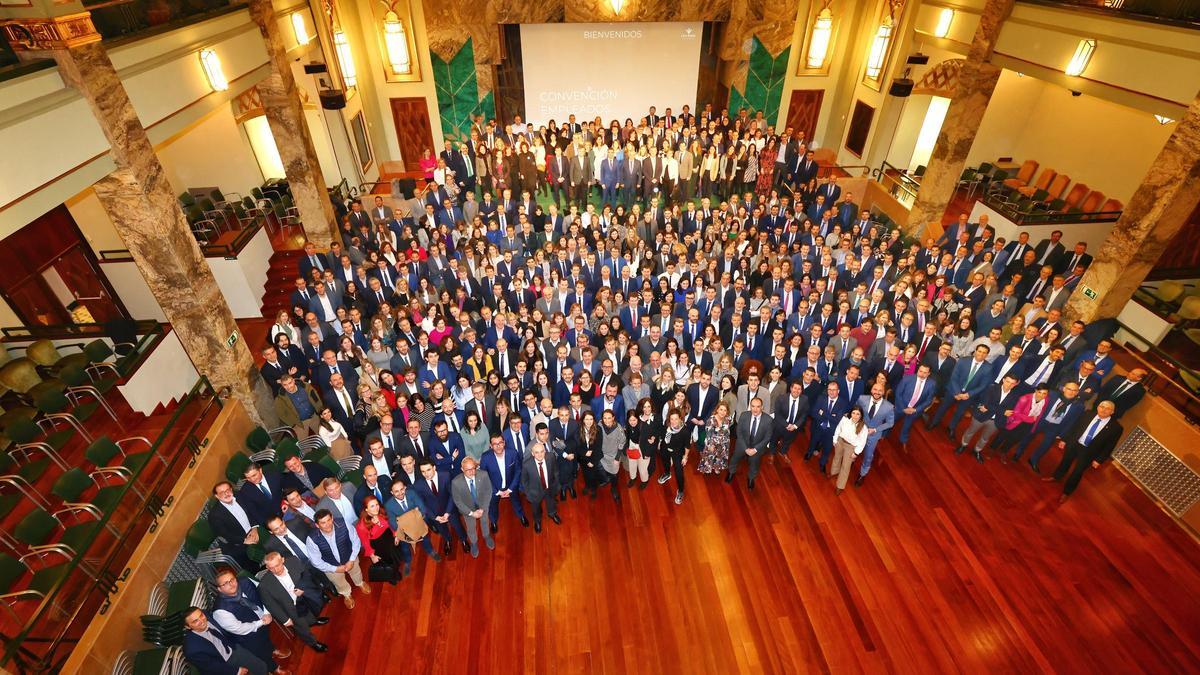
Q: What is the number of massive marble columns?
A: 4